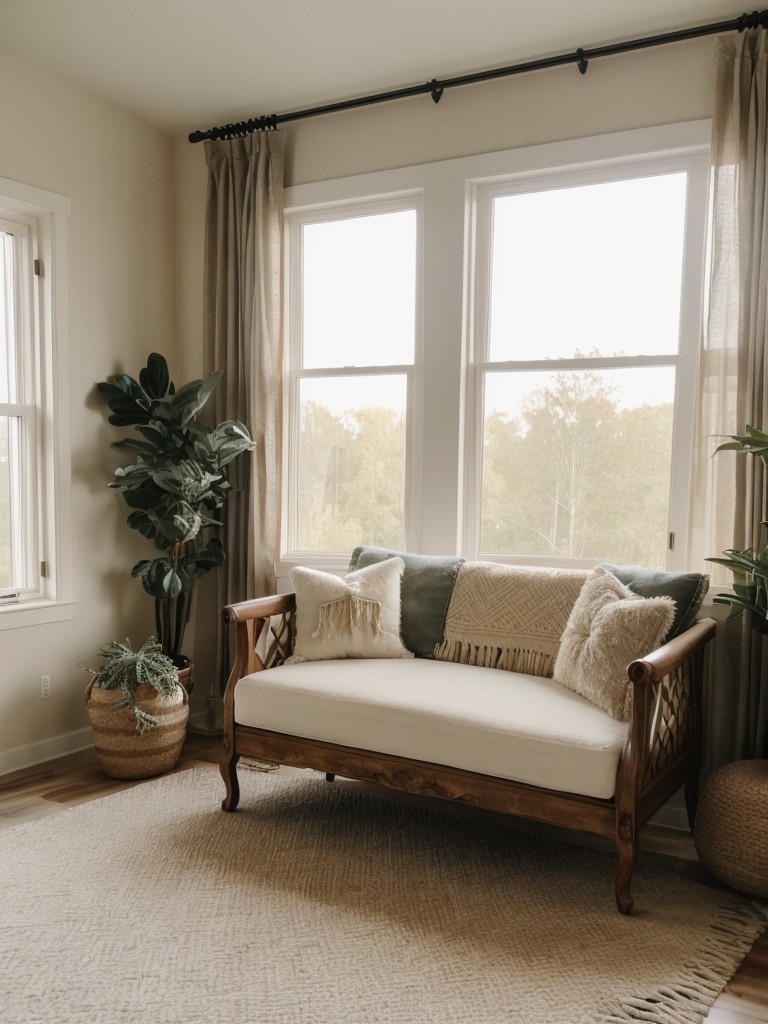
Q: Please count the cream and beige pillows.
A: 2